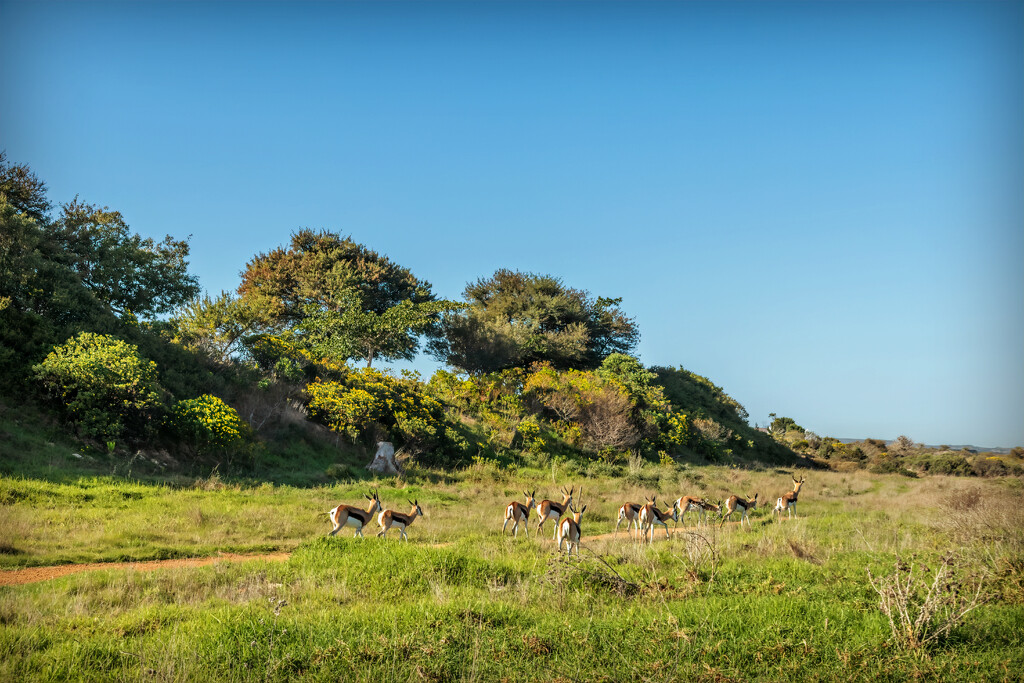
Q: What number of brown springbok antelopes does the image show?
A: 10